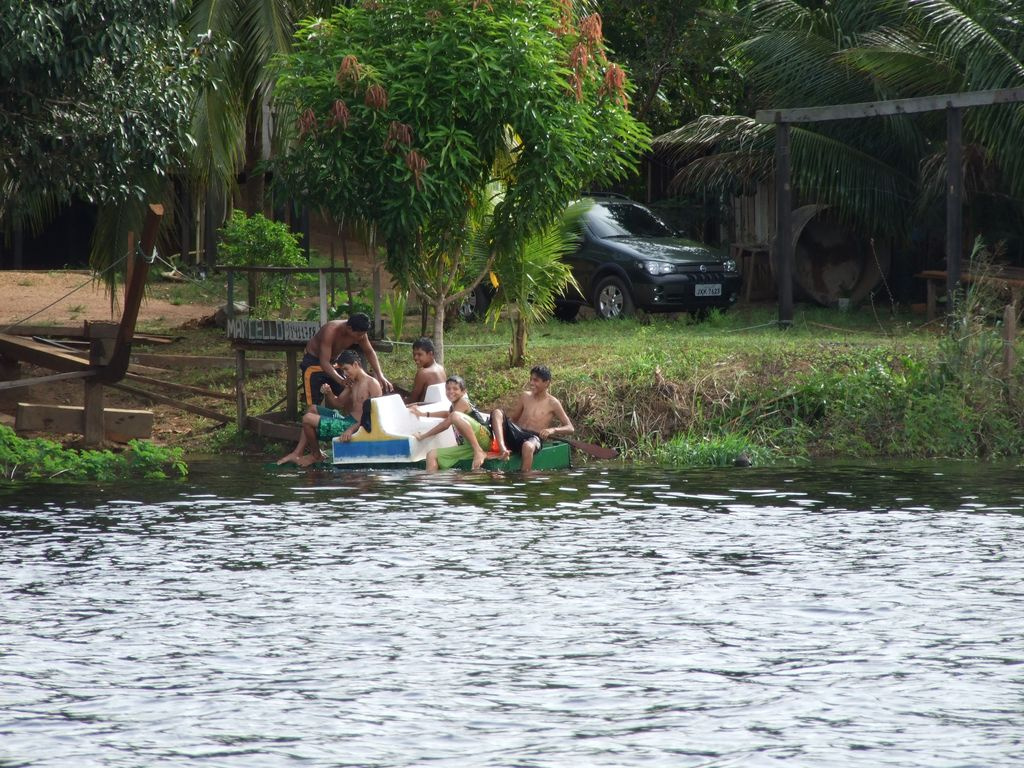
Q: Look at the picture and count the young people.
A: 5